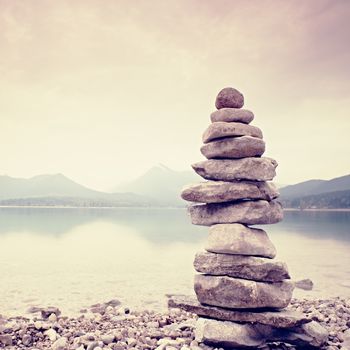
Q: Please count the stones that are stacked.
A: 12